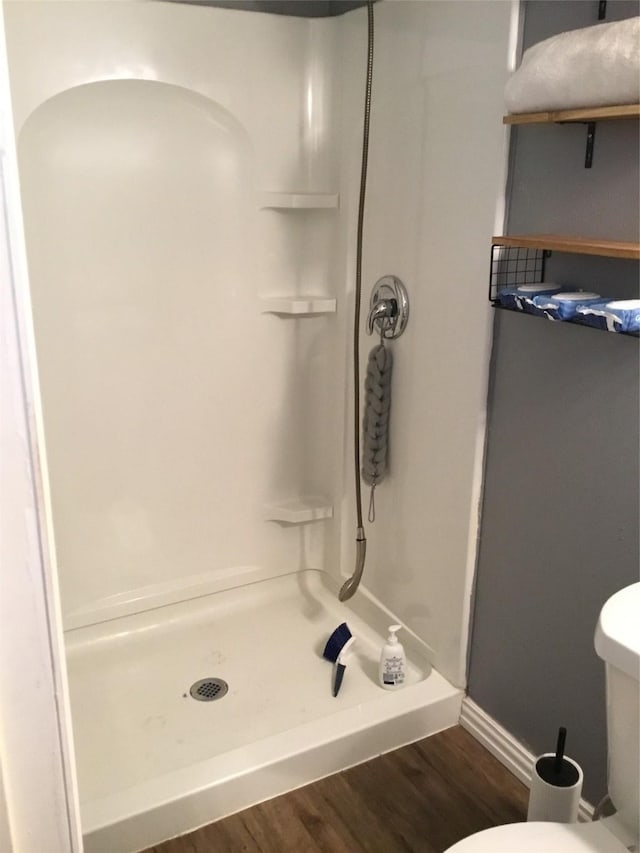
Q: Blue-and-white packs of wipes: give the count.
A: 3